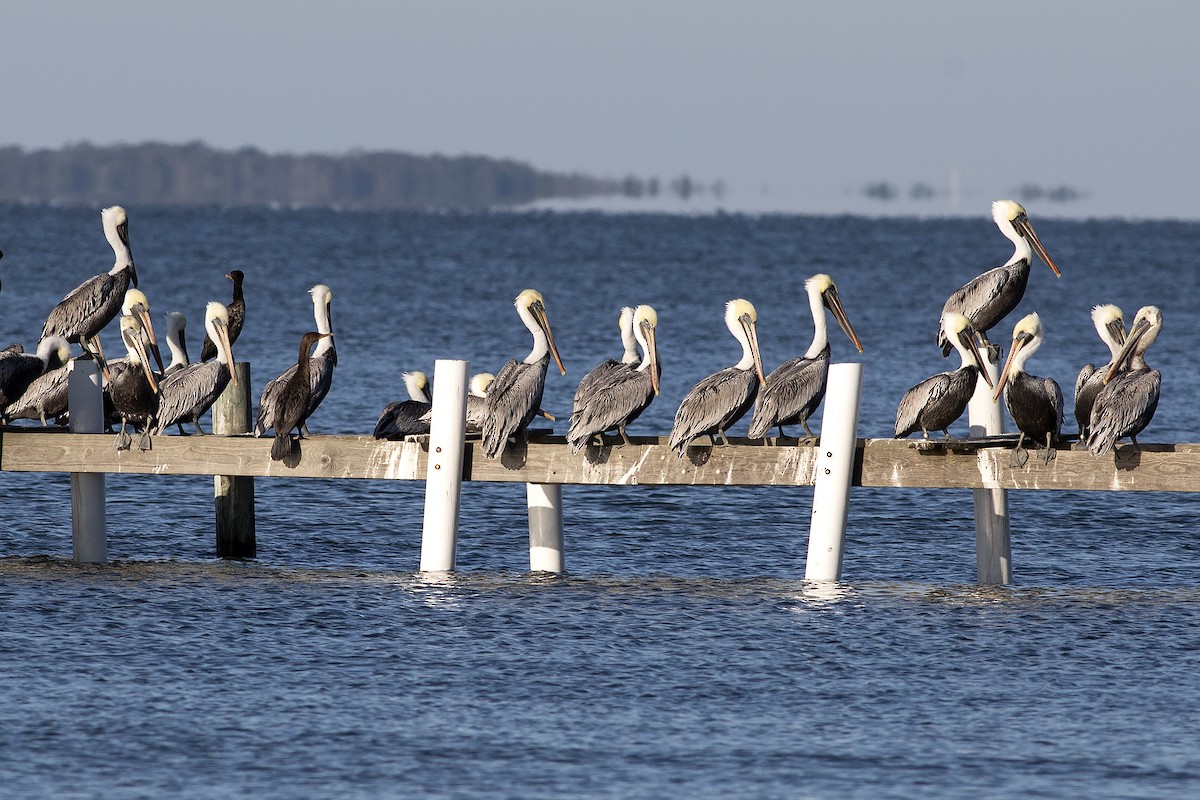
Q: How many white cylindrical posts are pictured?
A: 5